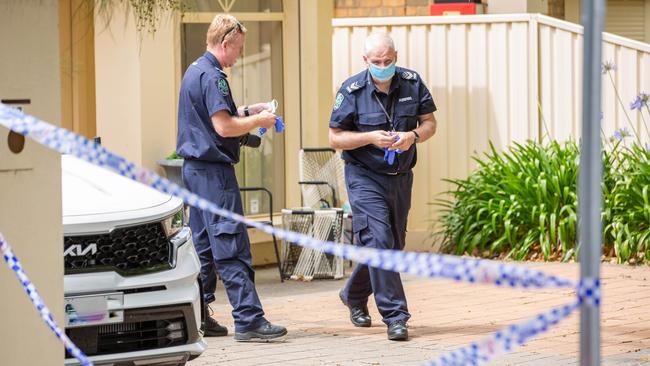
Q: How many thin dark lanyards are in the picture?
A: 1